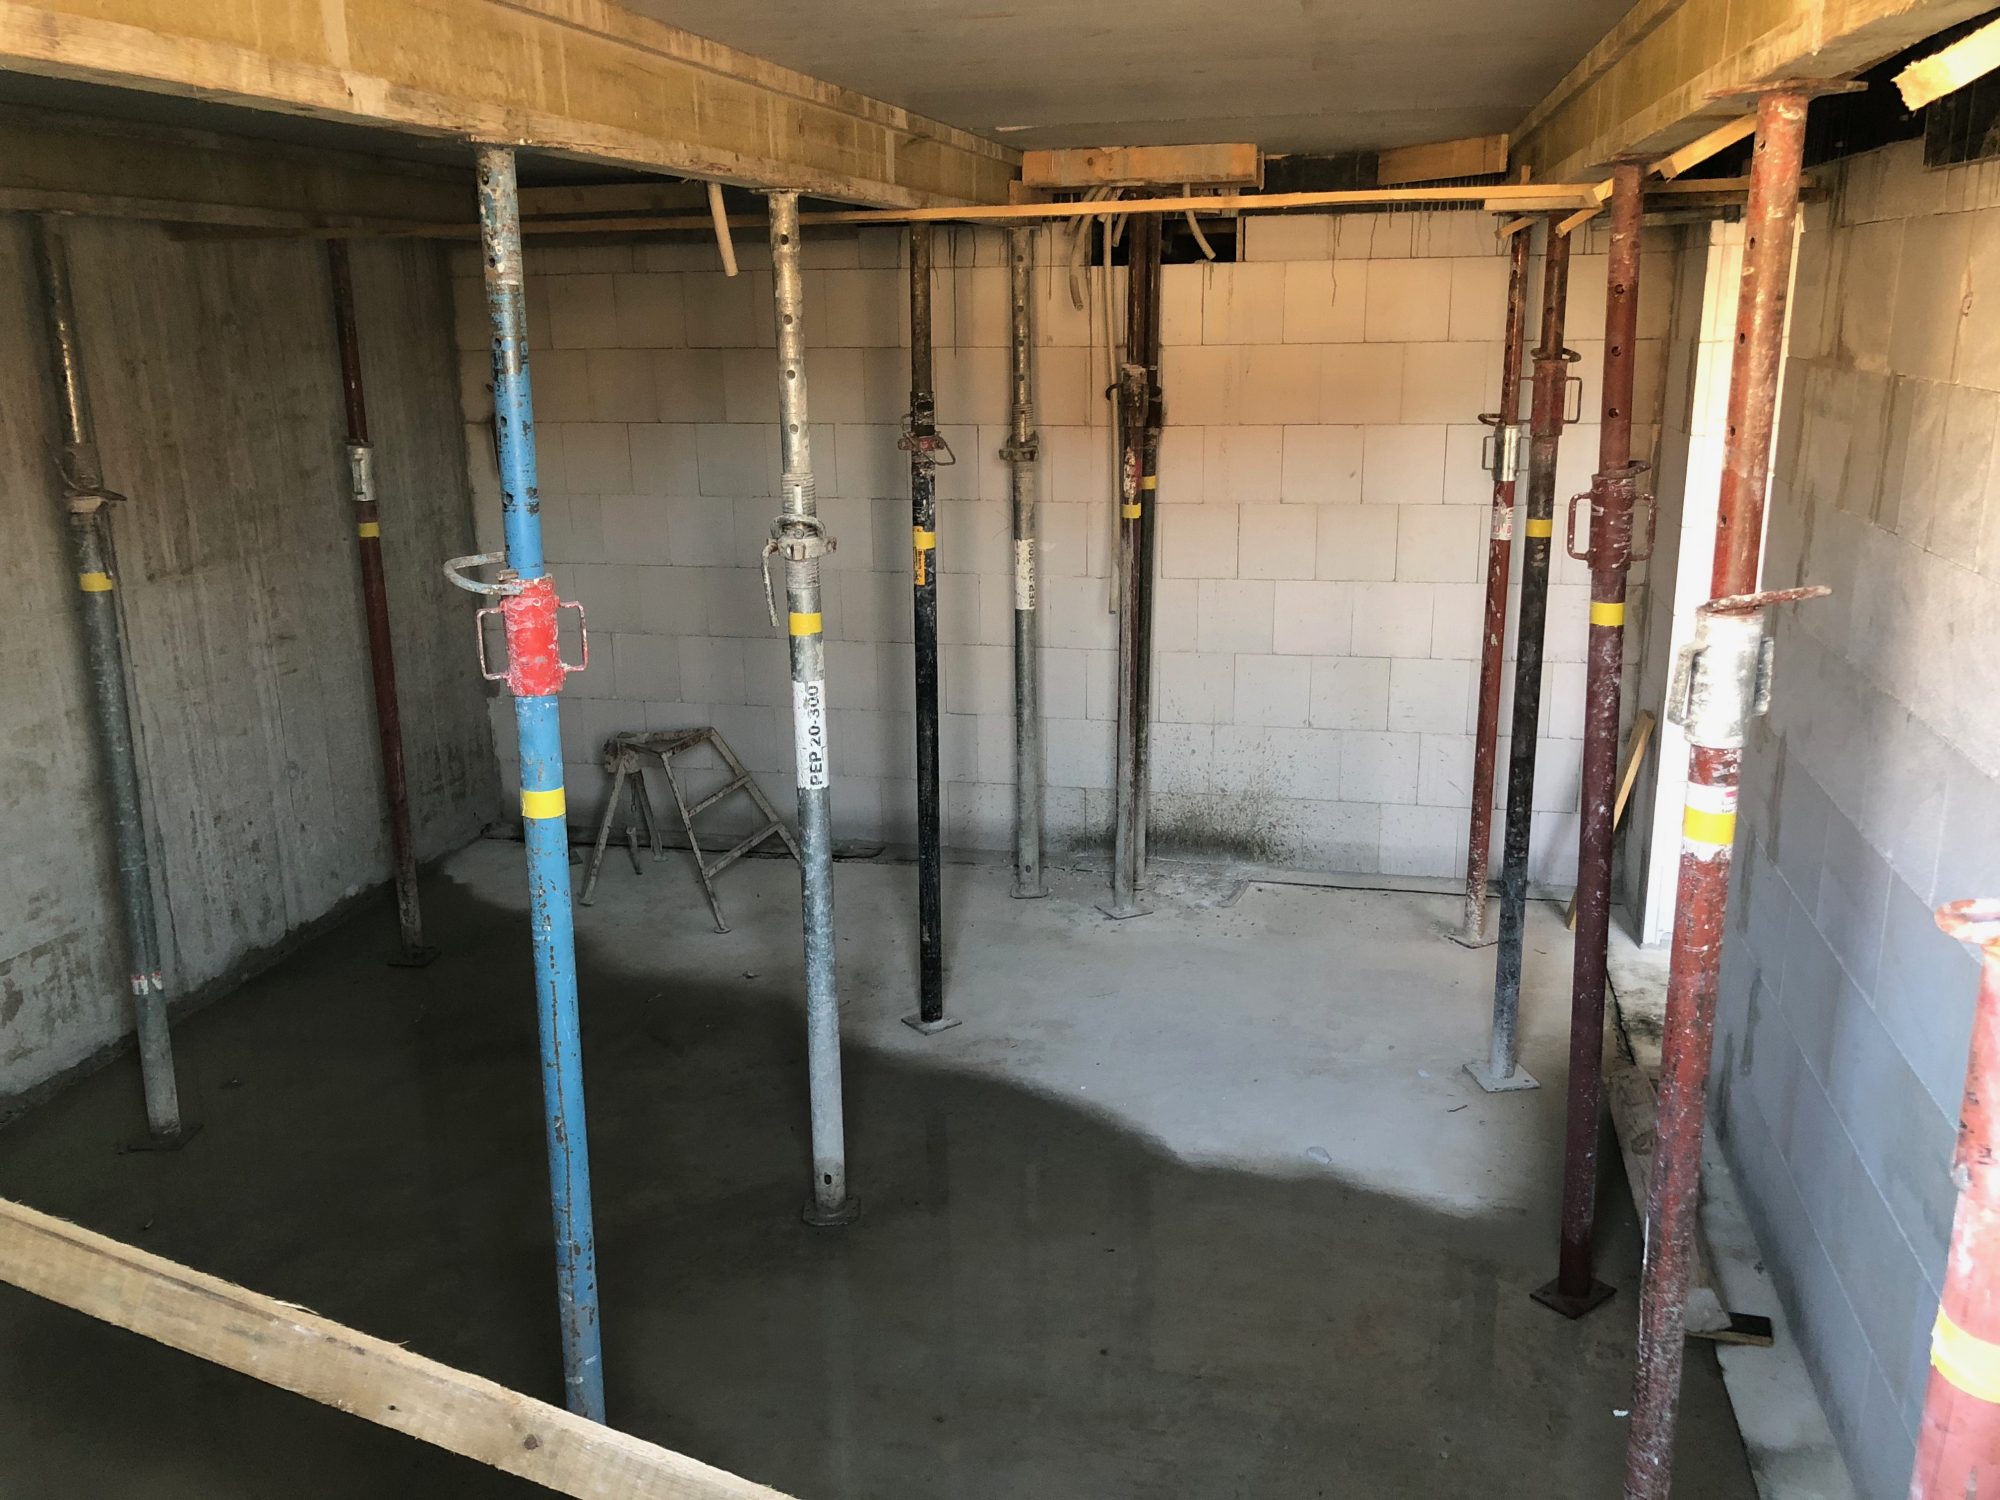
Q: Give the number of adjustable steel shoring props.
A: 13